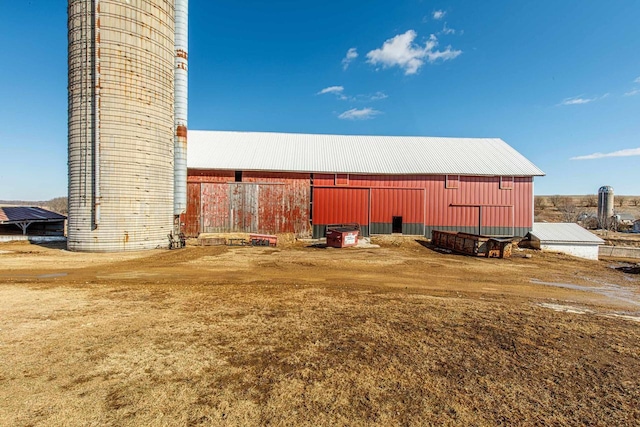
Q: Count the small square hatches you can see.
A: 3